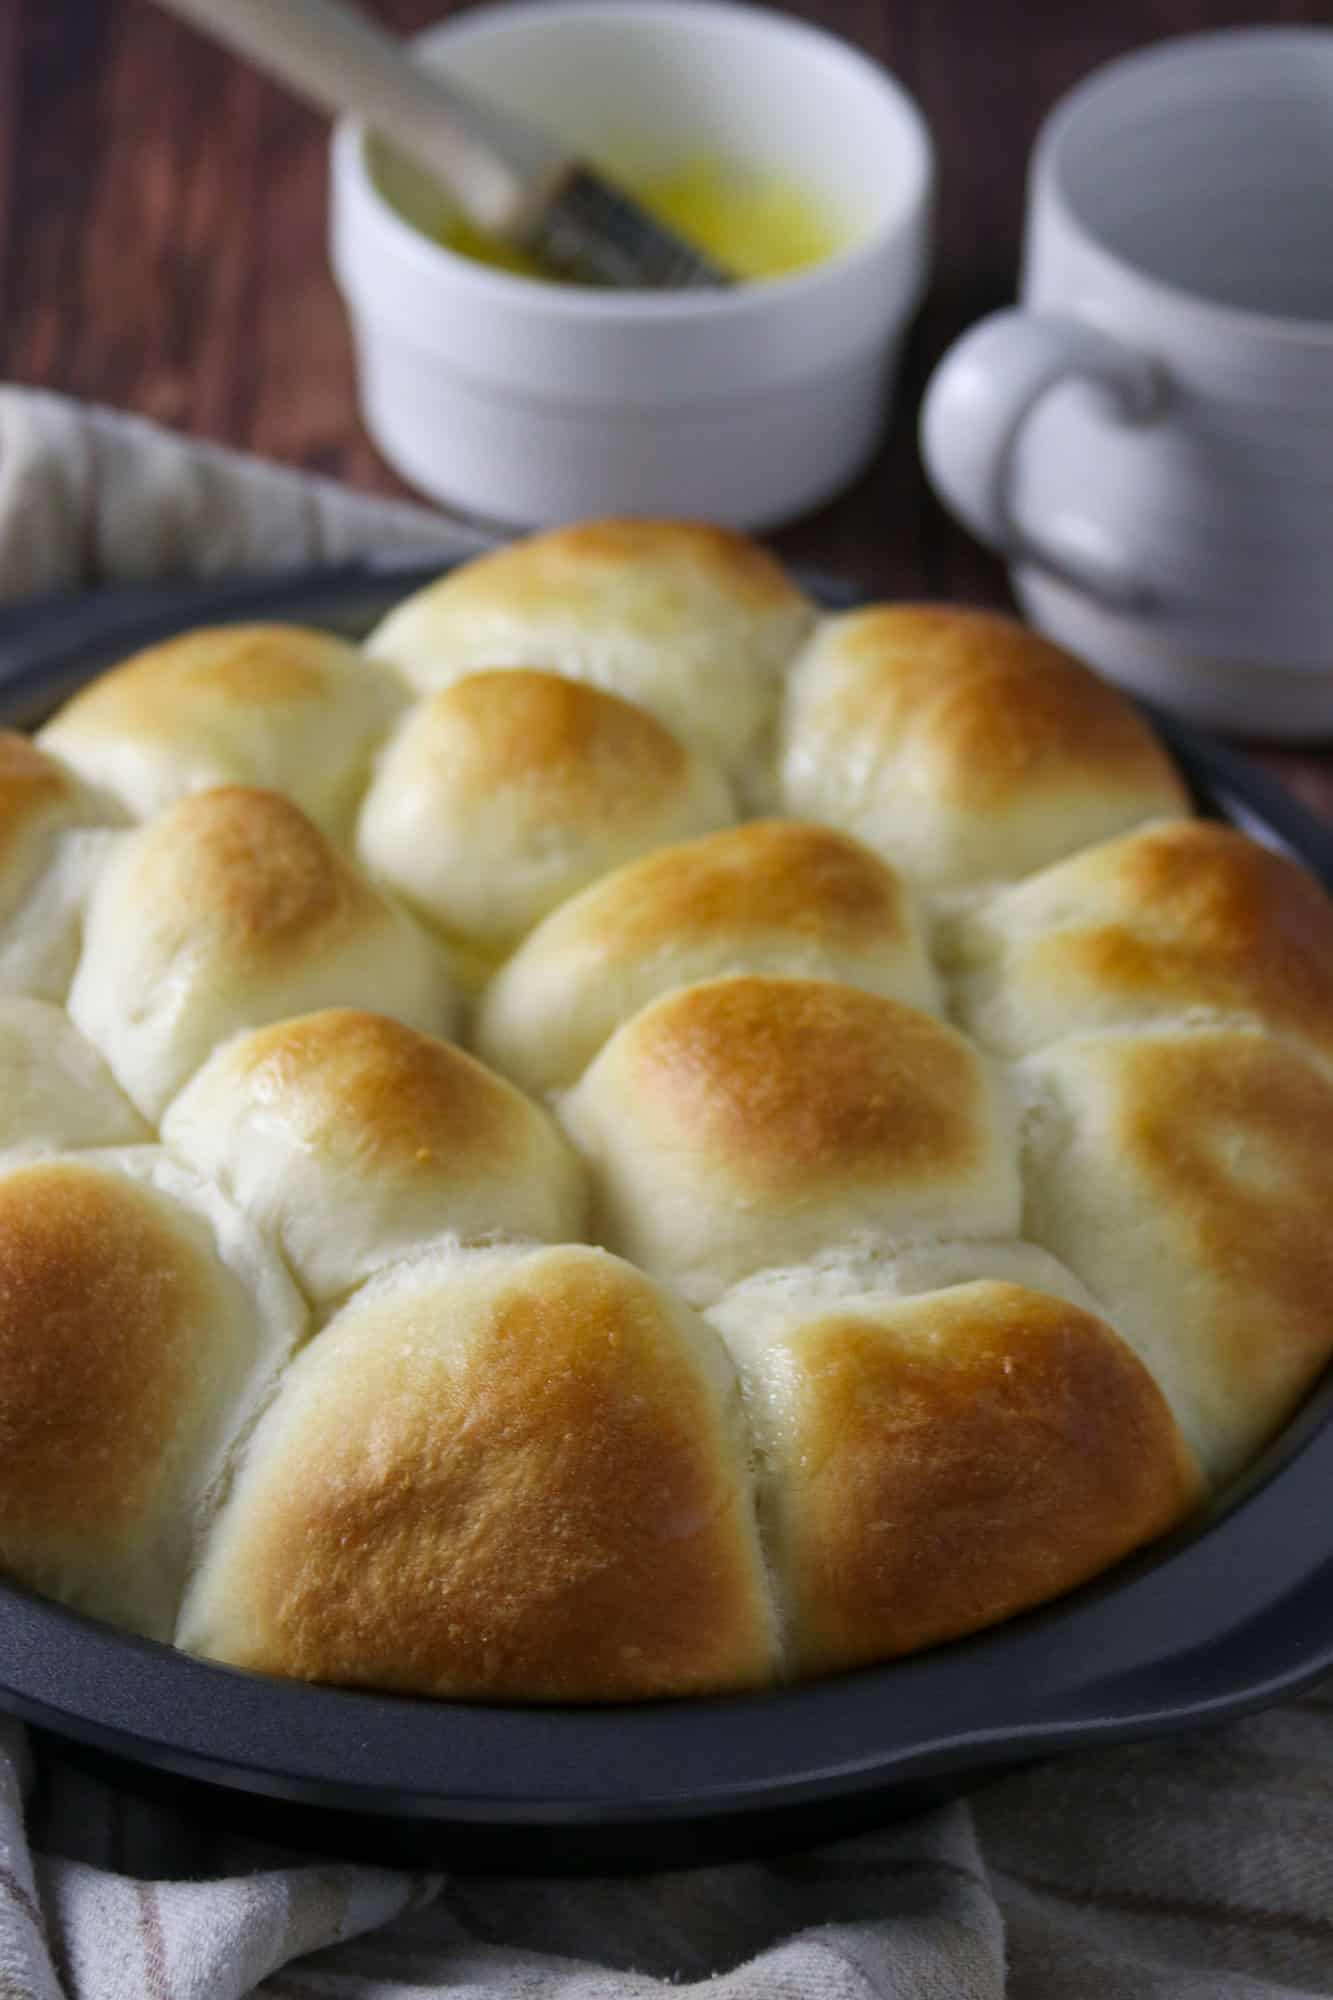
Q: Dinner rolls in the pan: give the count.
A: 15